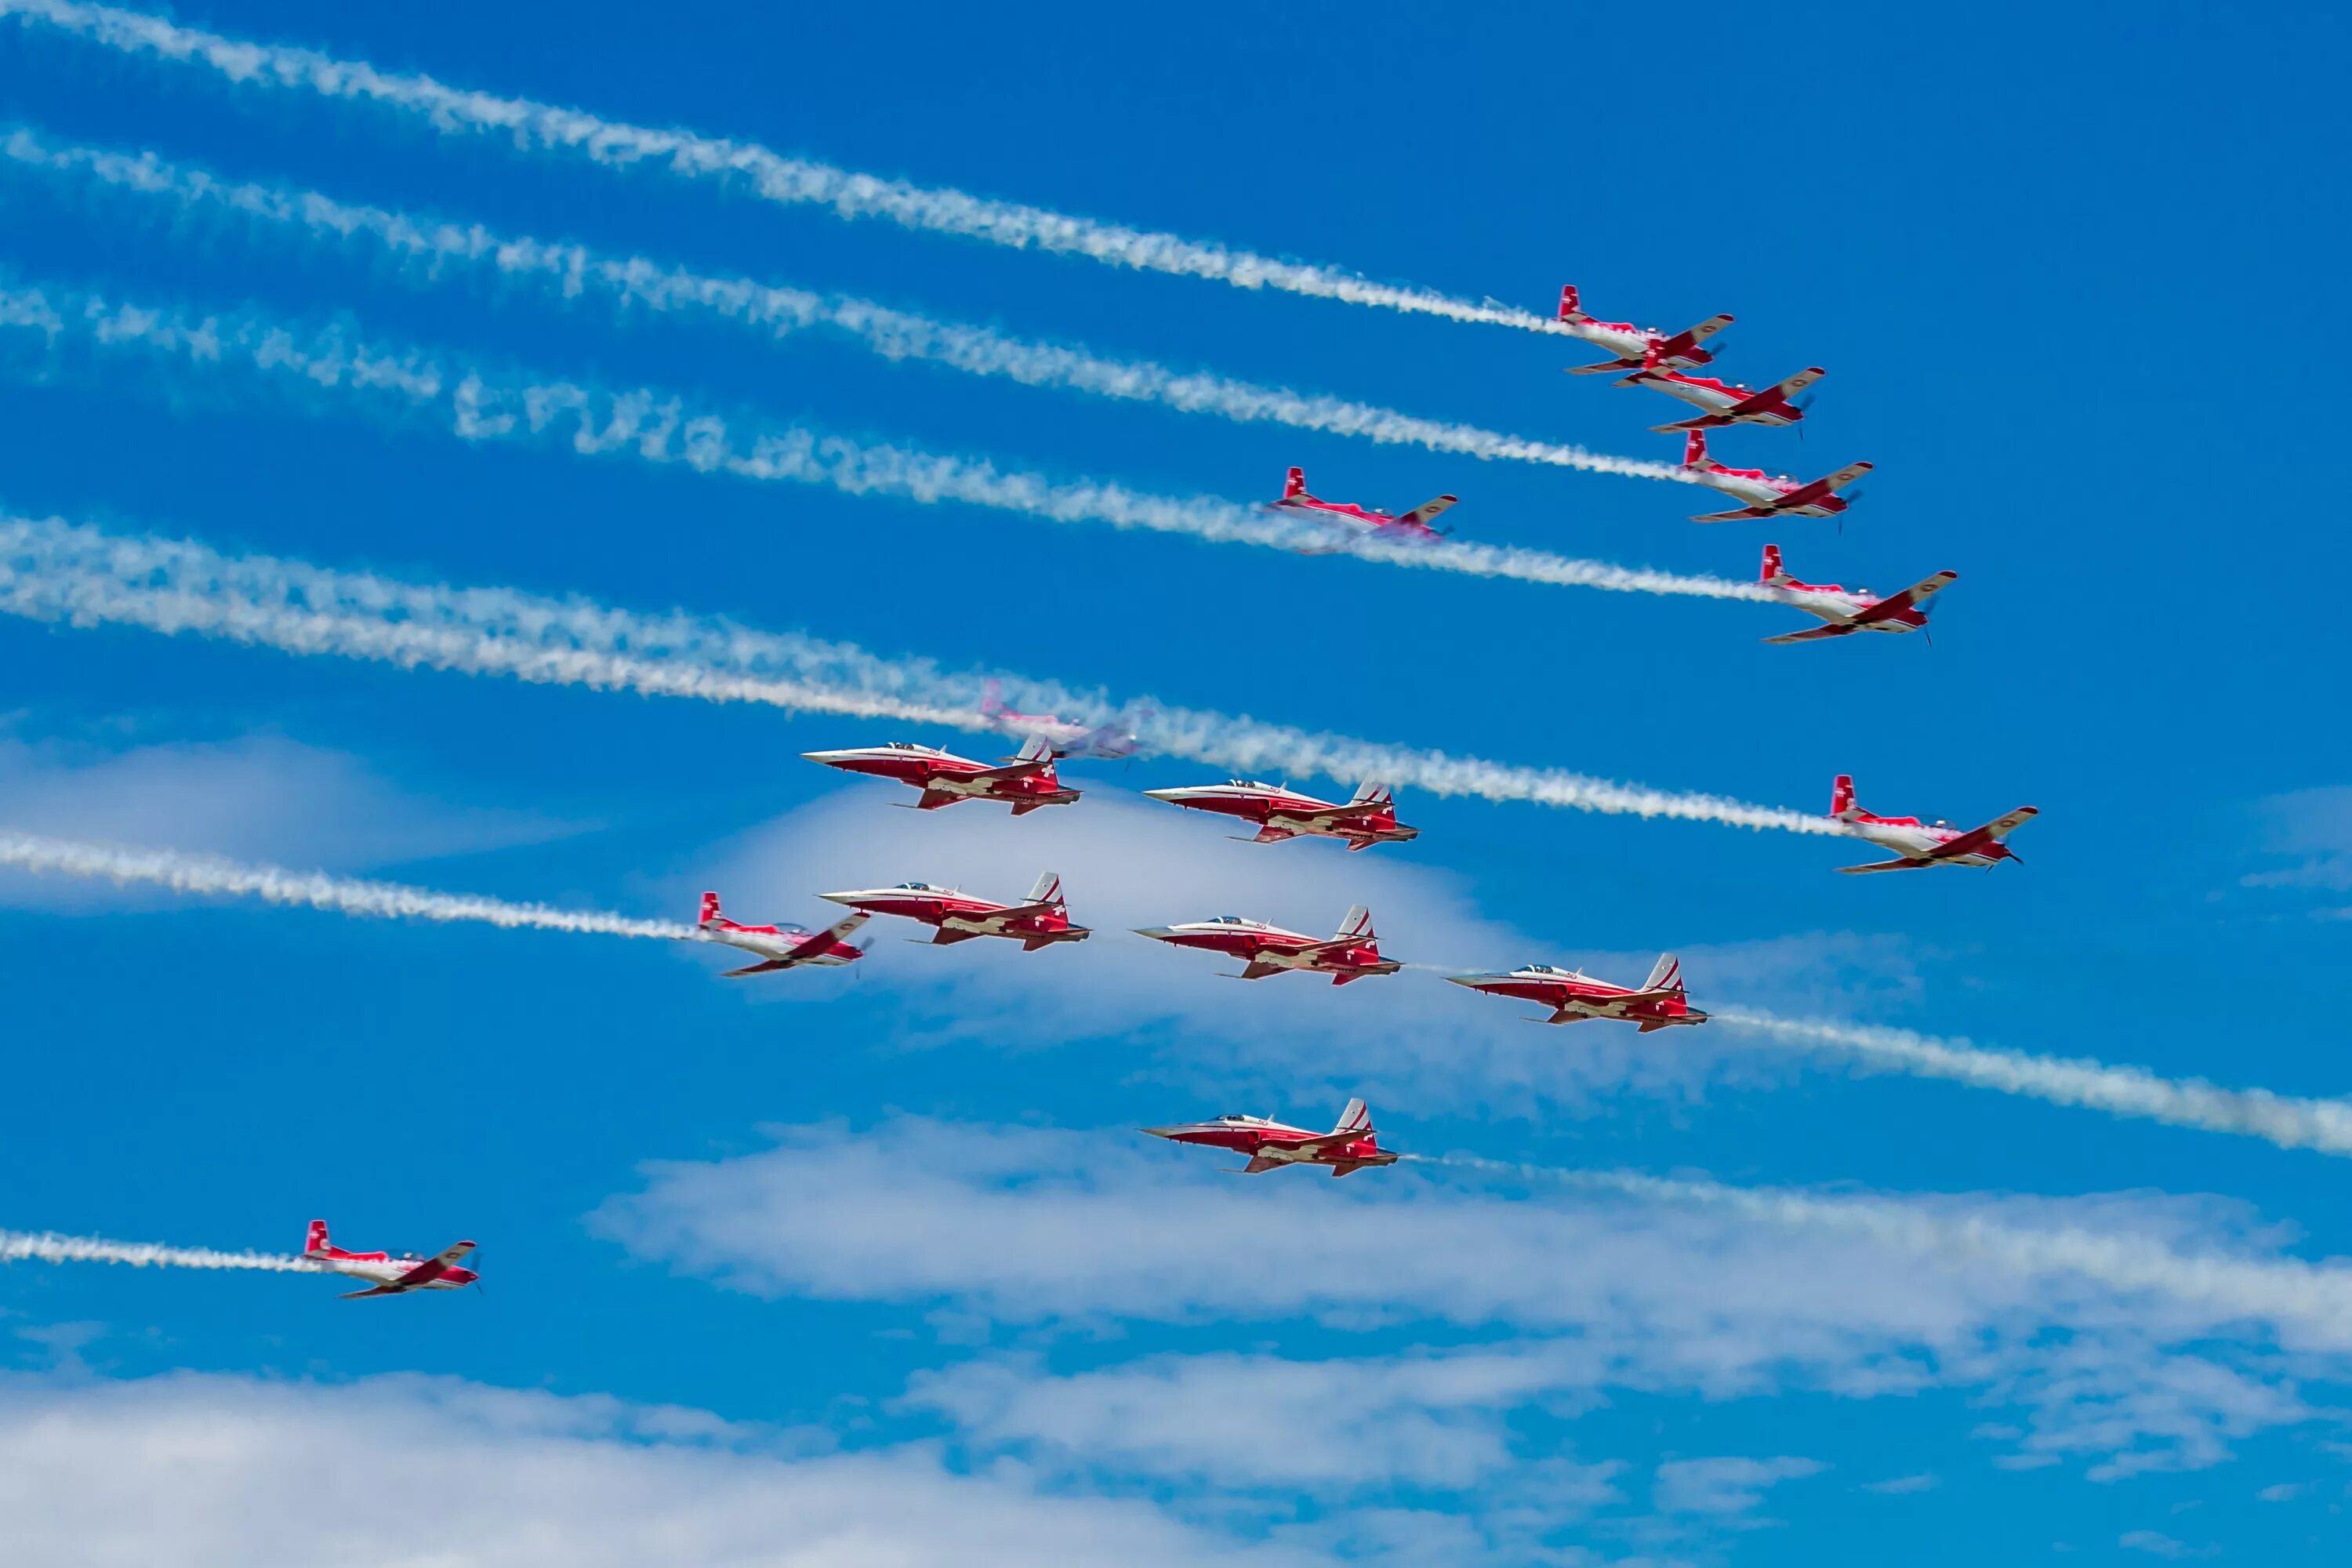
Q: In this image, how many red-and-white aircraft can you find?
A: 15